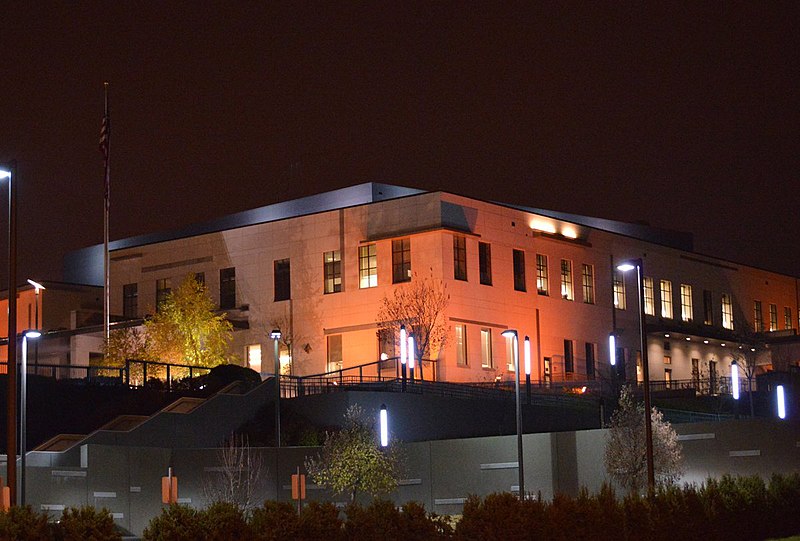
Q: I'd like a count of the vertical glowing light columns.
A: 7